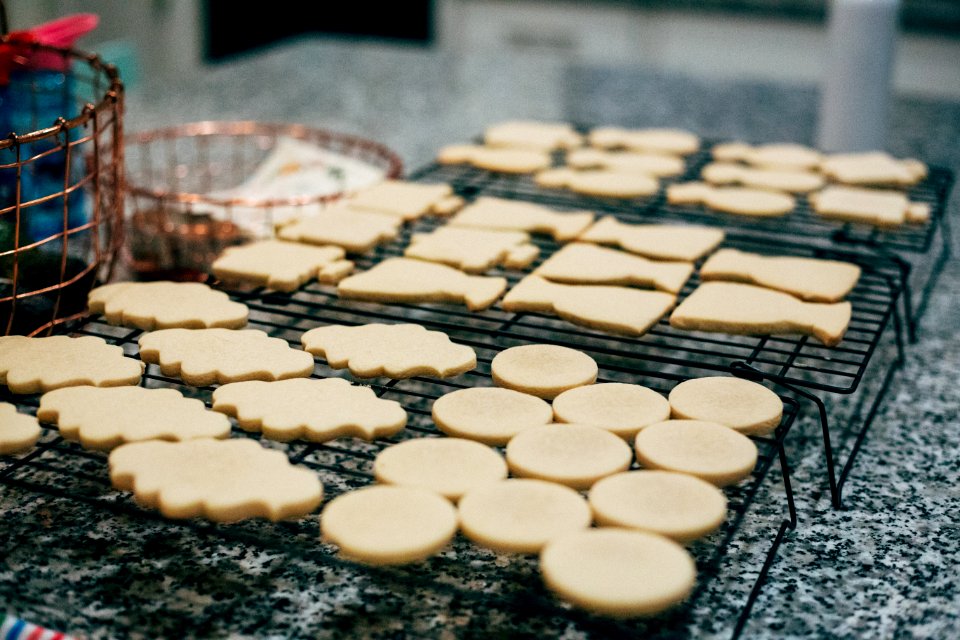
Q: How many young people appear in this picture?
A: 0